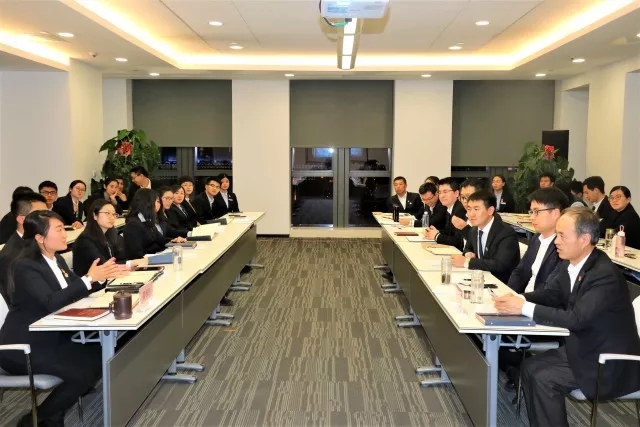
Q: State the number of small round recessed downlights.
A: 12